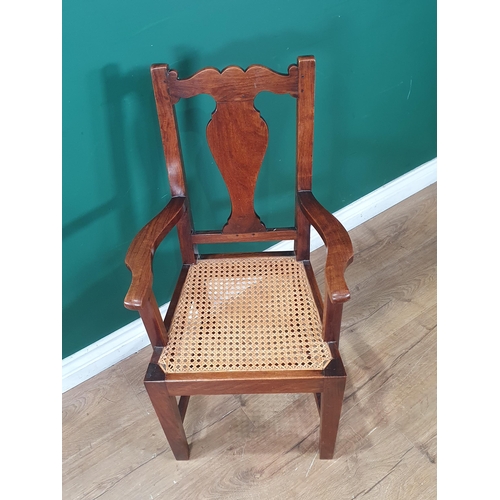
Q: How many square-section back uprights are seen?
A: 2